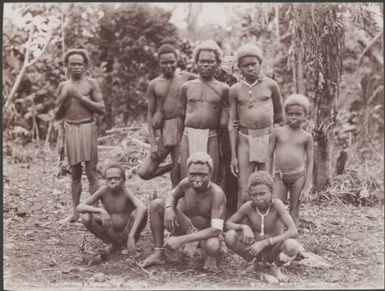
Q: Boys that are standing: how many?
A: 5